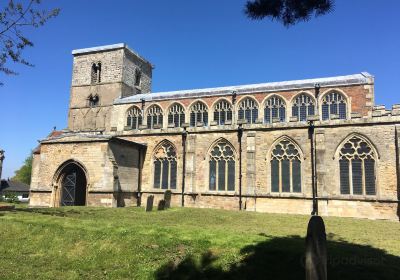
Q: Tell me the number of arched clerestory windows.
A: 9